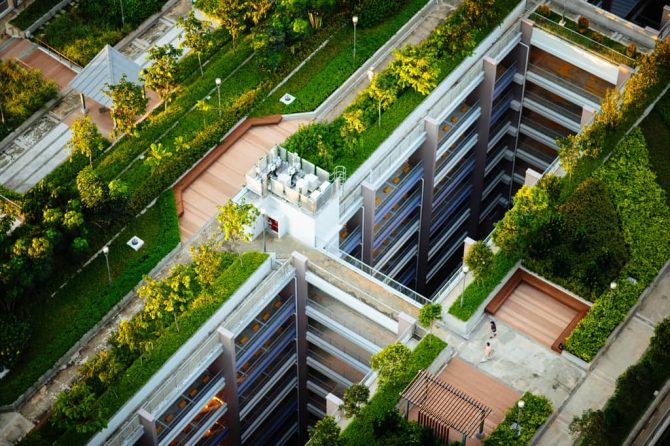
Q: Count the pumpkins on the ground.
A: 0